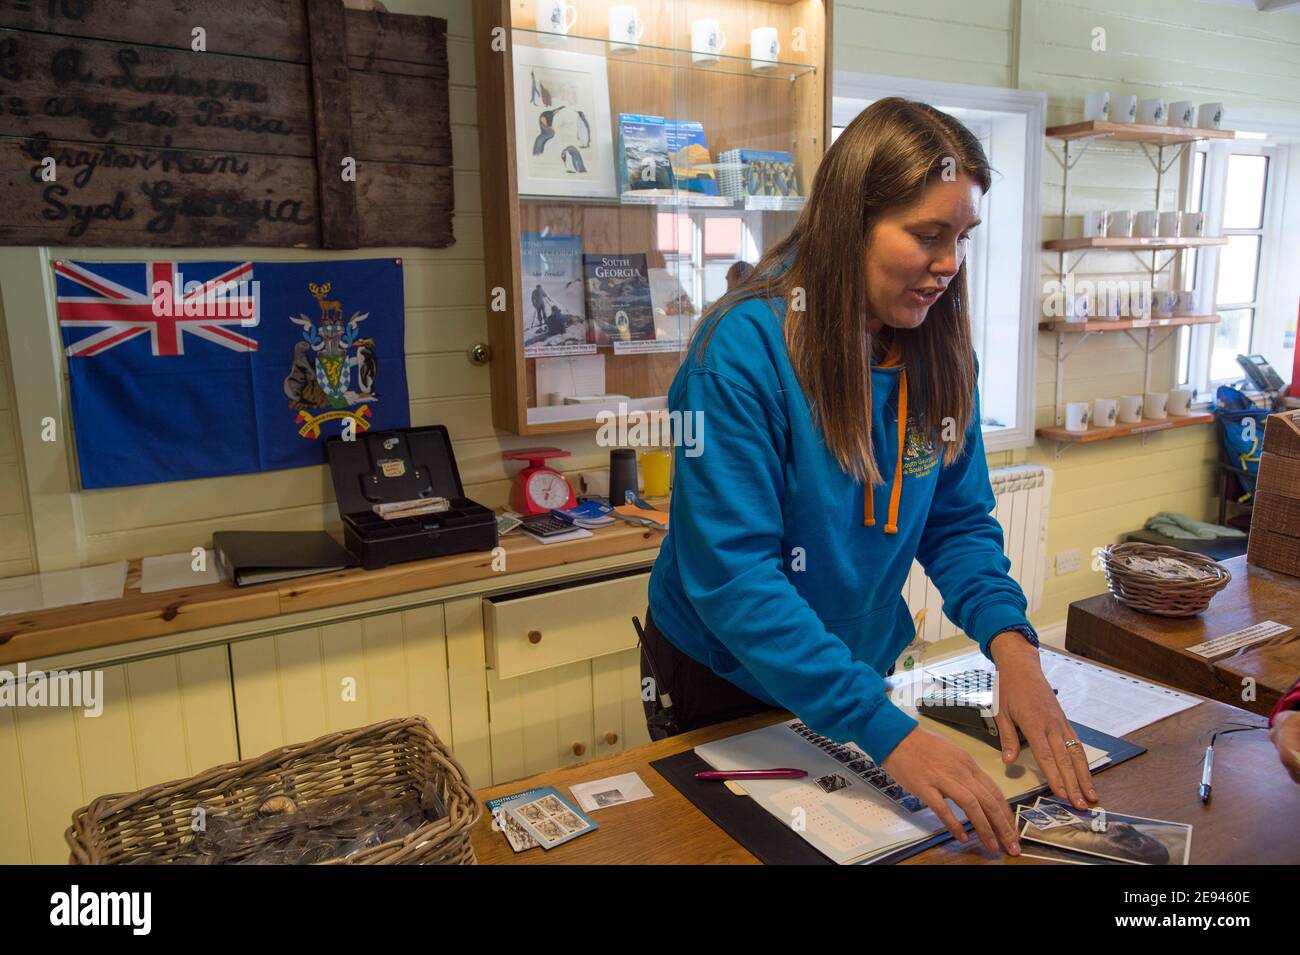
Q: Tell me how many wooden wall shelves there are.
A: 4